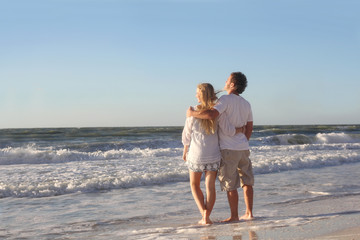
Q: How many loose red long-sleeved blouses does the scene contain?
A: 0